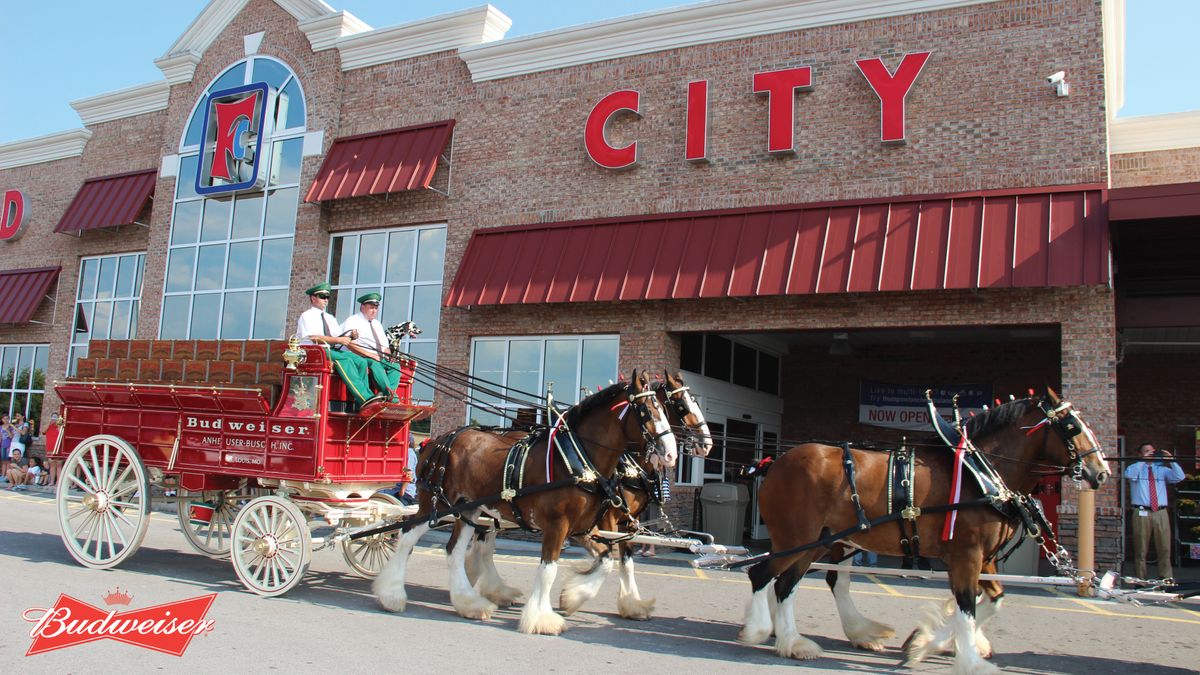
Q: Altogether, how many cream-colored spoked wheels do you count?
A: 4